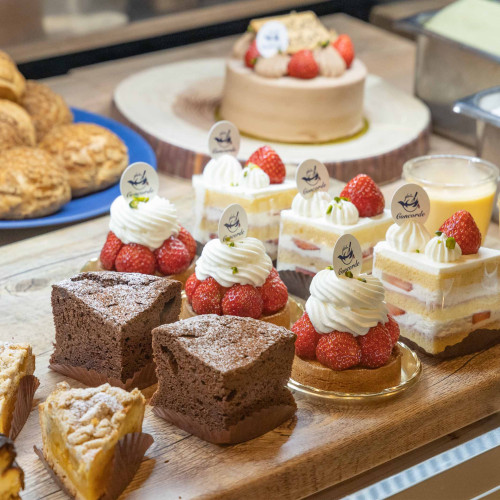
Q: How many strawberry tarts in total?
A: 3